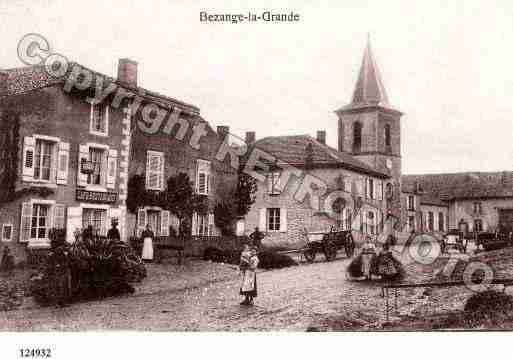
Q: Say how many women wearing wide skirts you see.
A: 2